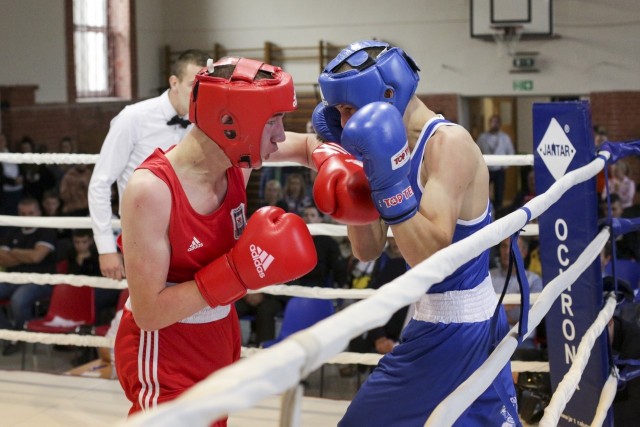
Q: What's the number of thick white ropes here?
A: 8